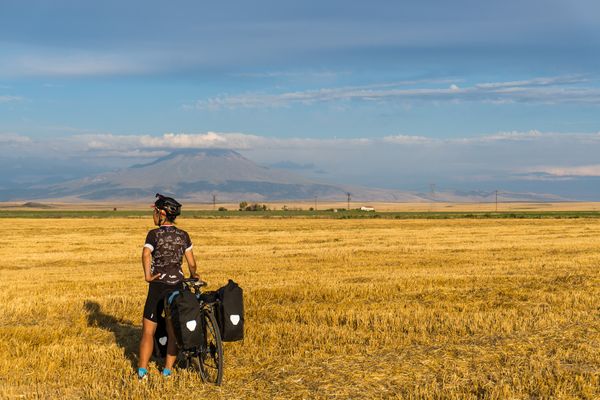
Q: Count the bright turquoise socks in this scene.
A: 2